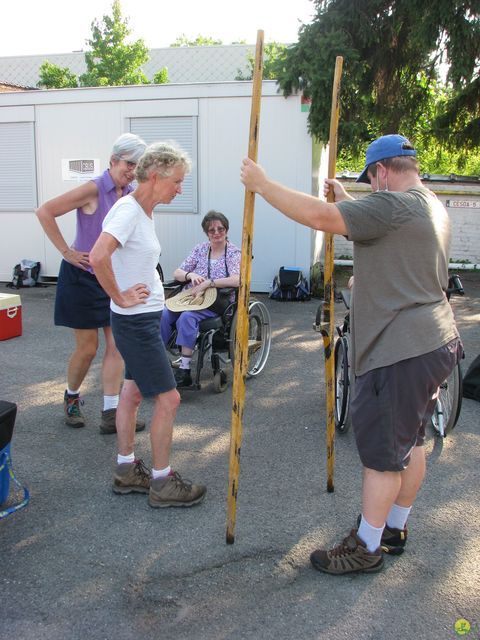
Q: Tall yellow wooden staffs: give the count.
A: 2